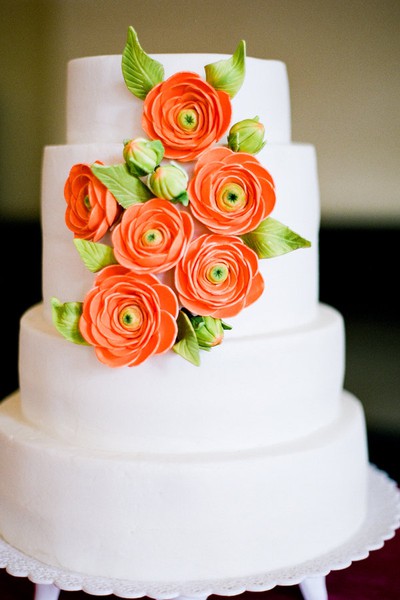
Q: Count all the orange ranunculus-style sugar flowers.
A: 6